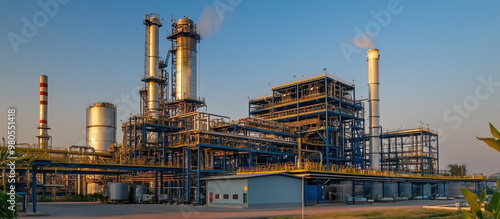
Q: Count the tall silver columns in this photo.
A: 3